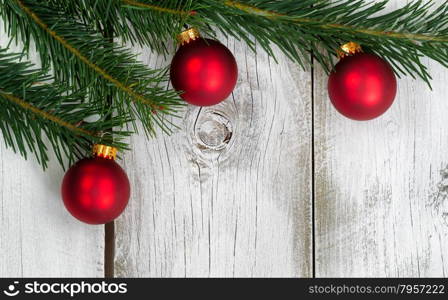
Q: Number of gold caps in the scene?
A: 3